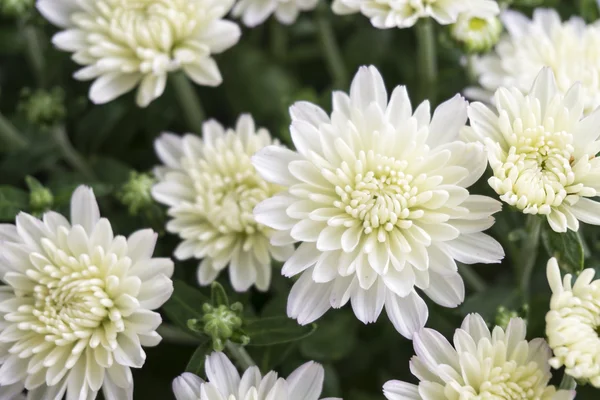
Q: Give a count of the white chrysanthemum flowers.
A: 11